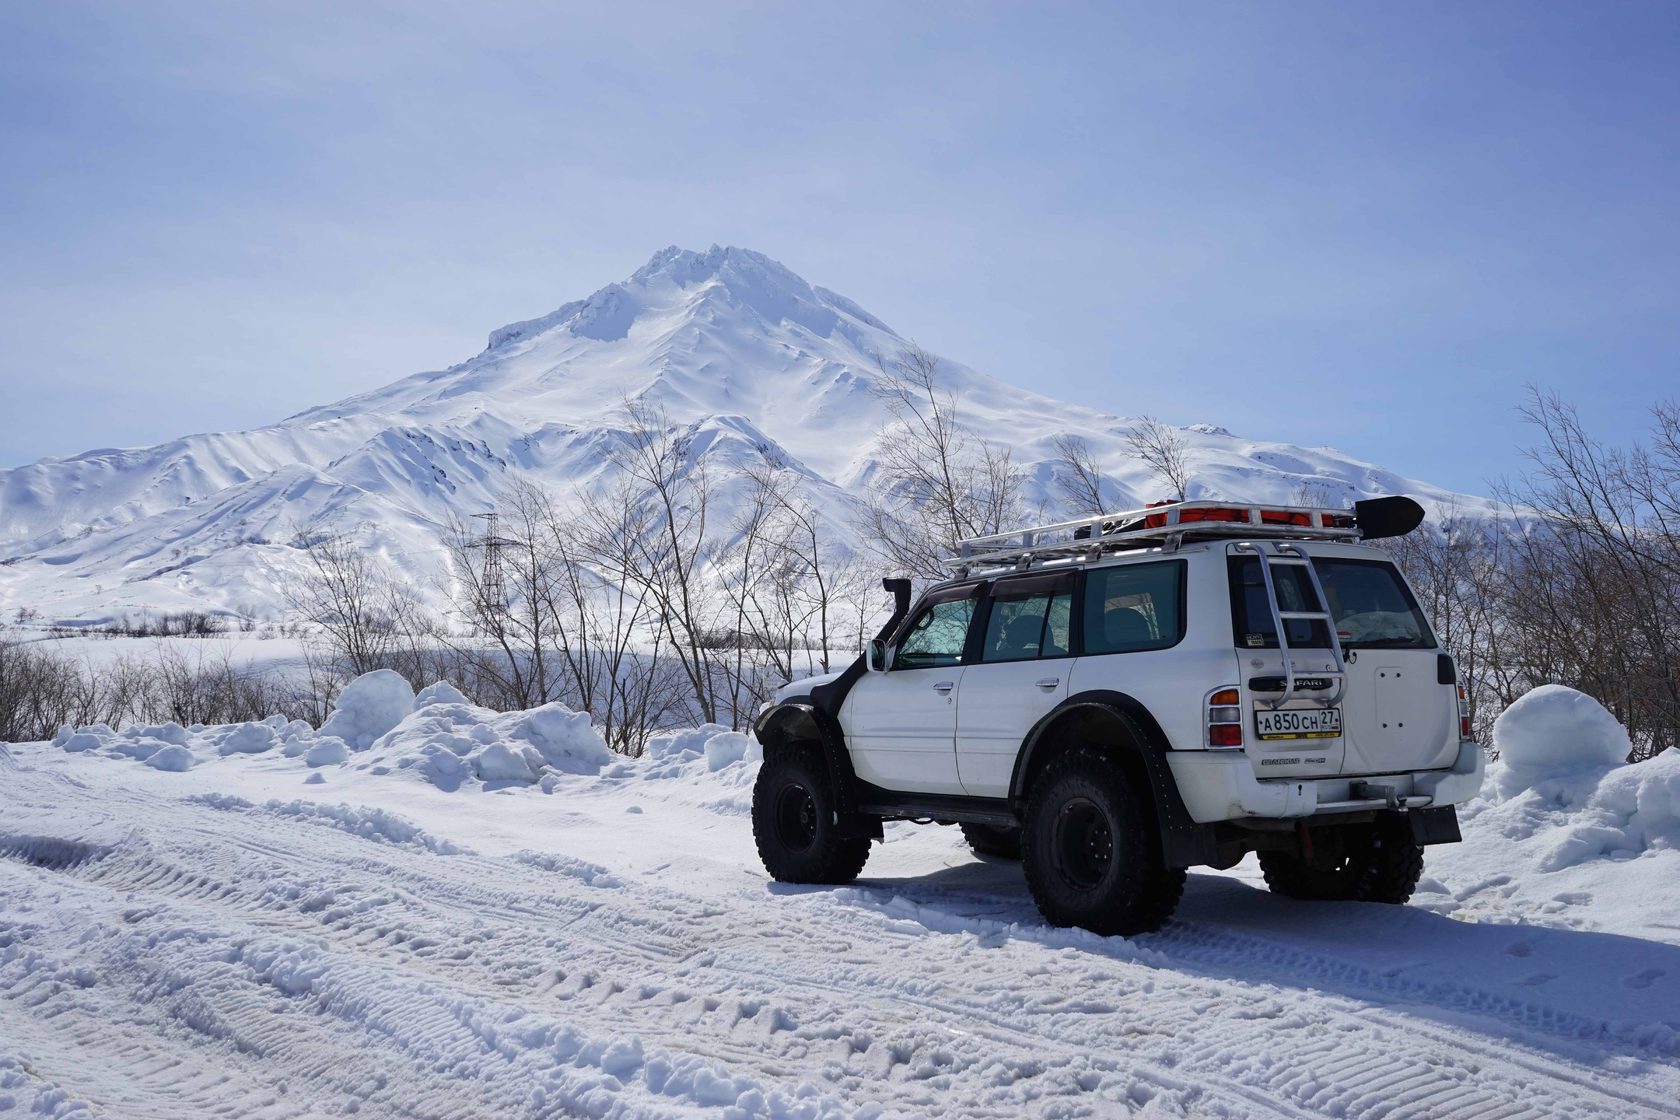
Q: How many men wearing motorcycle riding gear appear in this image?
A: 0